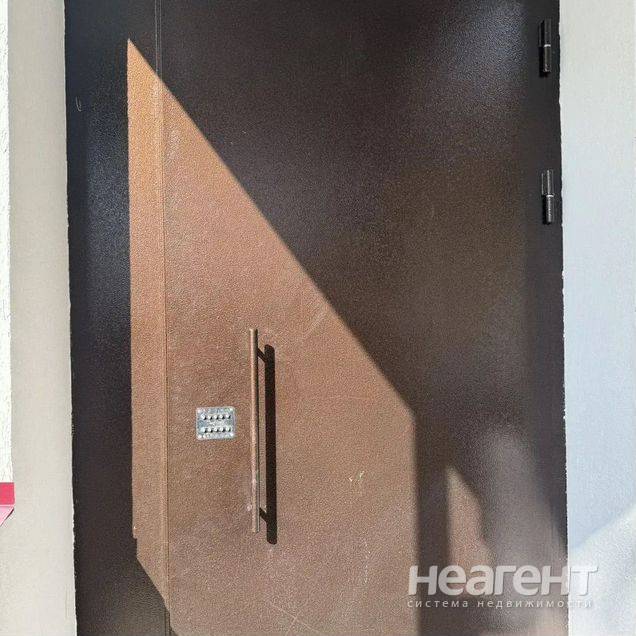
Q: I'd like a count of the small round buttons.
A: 10